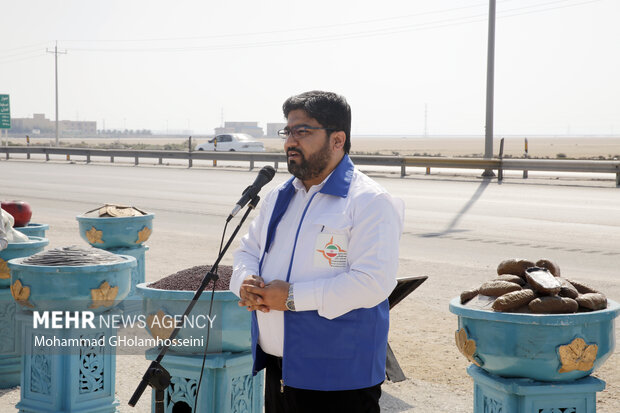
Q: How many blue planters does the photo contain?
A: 6